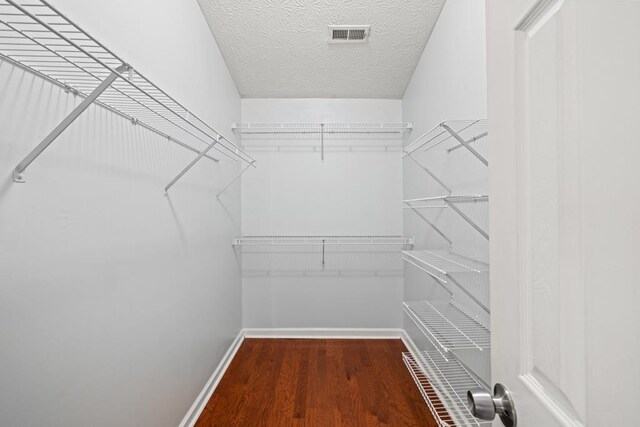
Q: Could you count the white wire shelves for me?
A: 8